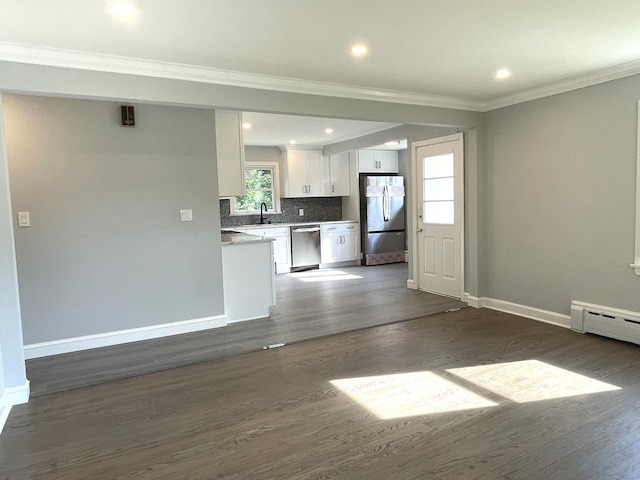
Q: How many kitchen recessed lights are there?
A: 3